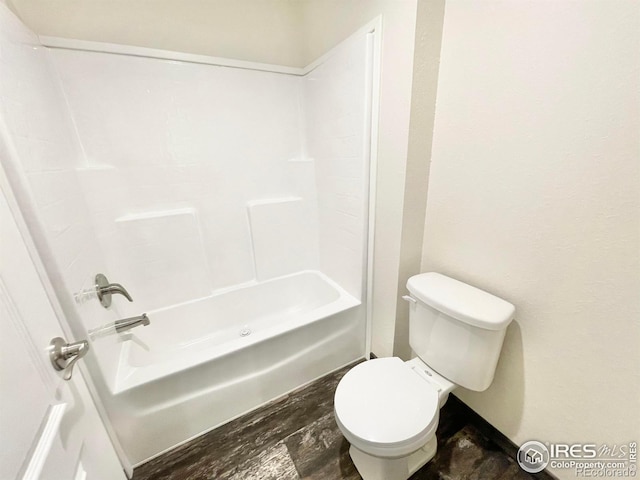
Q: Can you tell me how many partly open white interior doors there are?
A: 1